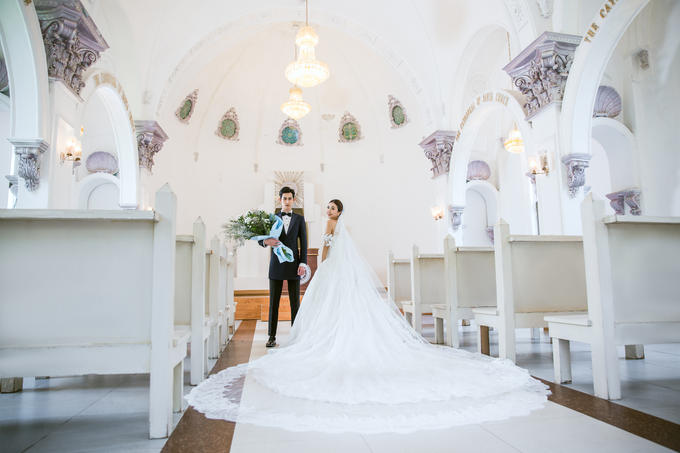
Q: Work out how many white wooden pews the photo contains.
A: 10